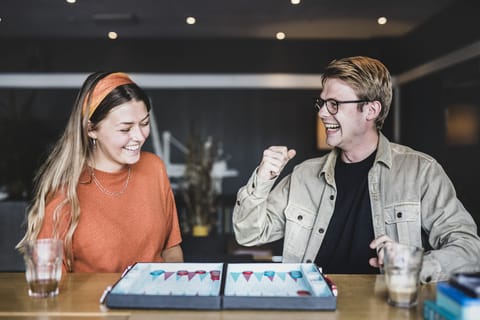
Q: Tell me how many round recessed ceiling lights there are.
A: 6